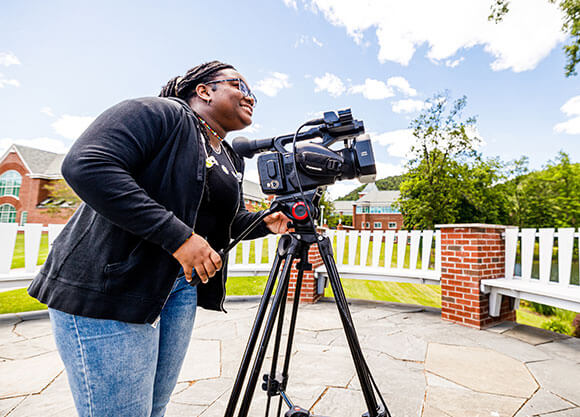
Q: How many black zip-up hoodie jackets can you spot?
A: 1